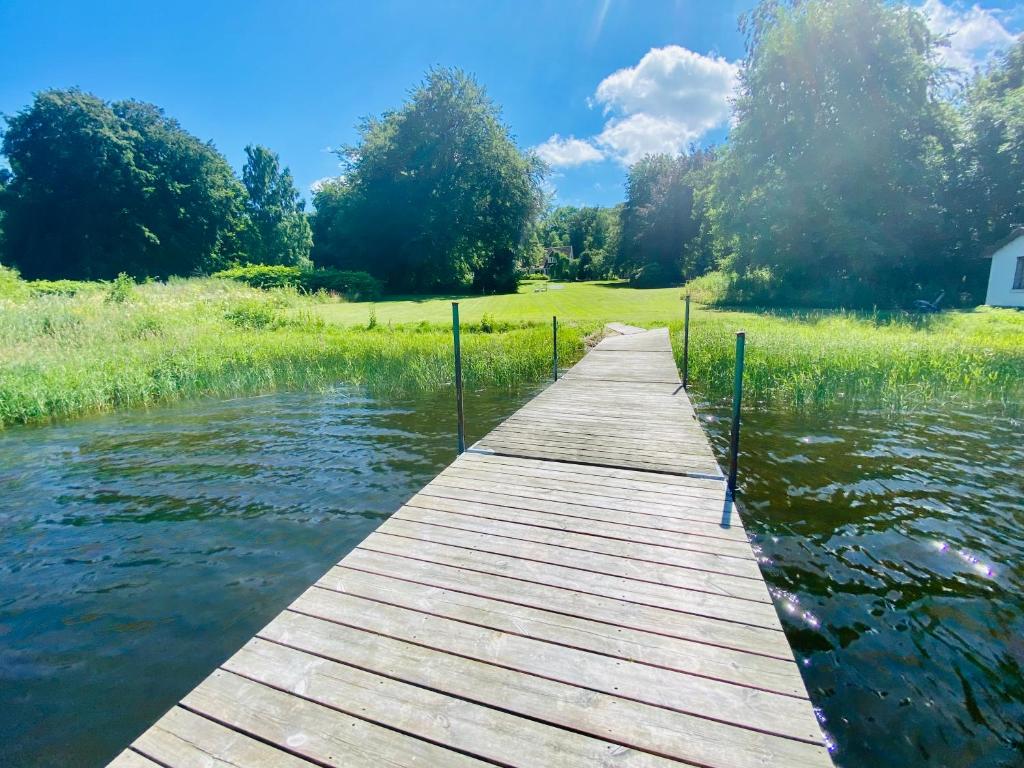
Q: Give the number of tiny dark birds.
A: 0